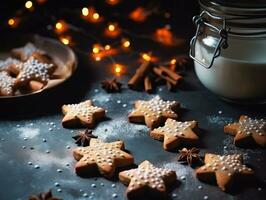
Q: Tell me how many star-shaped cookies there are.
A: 11